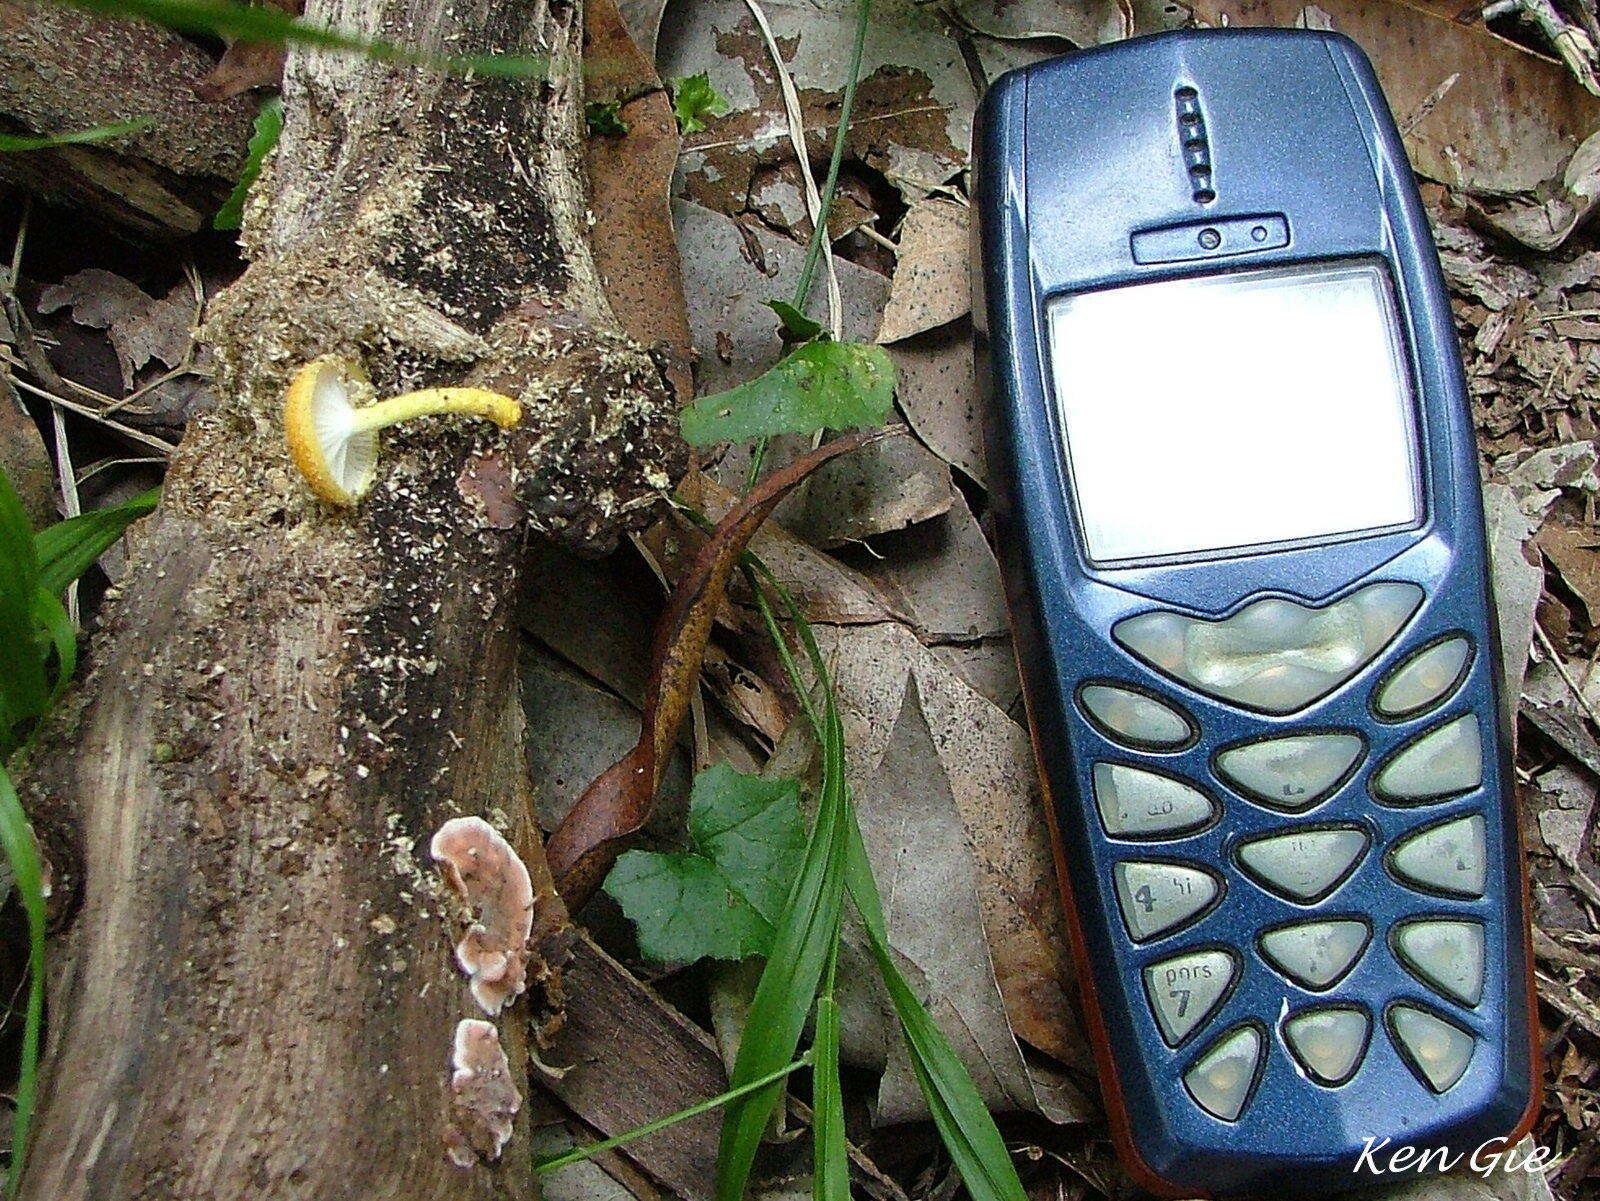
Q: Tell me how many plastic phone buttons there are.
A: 15